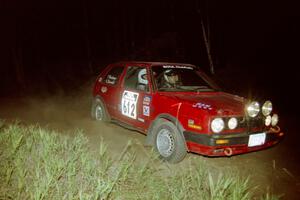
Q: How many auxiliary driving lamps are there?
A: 2